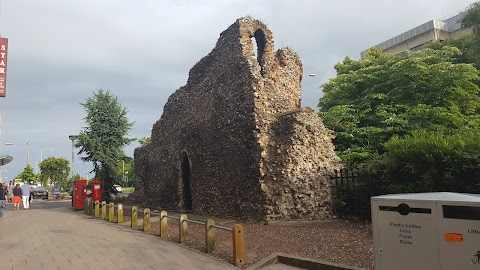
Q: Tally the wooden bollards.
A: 12